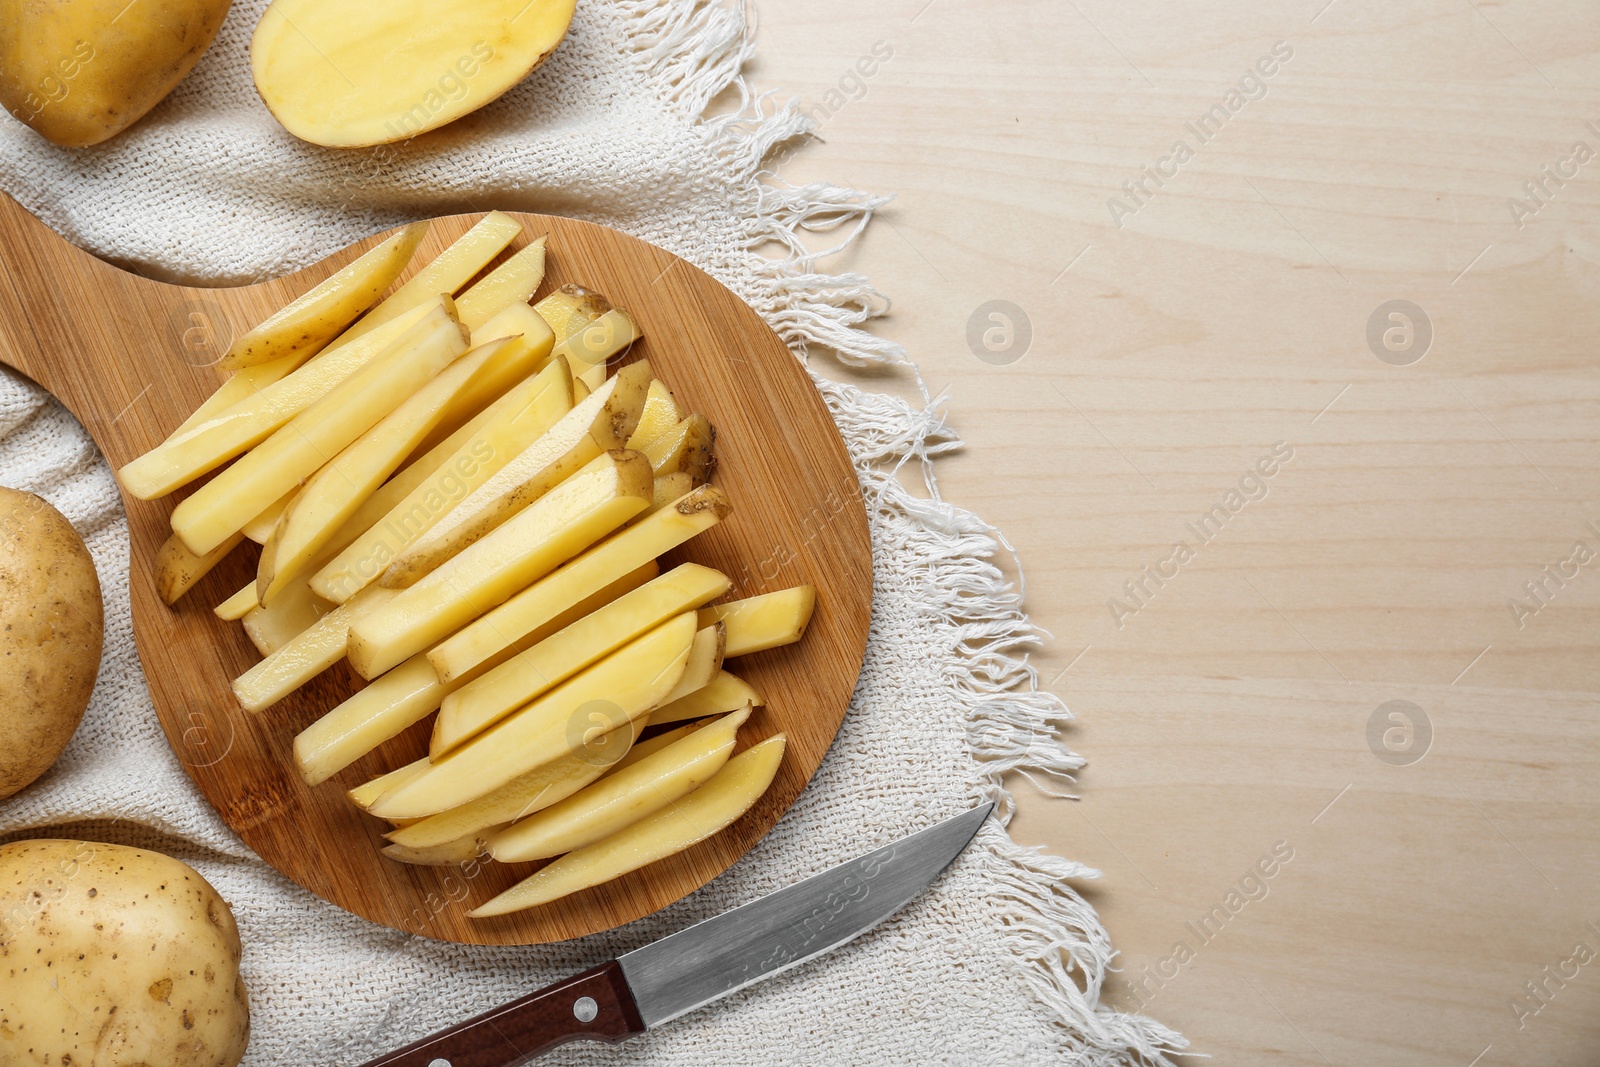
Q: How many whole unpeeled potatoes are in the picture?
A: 3